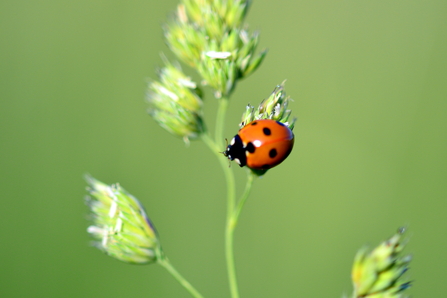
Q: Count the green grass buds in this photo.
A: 5